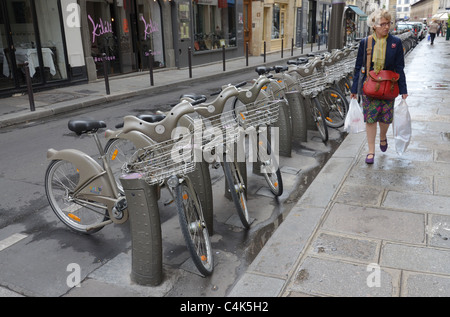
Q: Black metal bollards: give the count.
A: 13